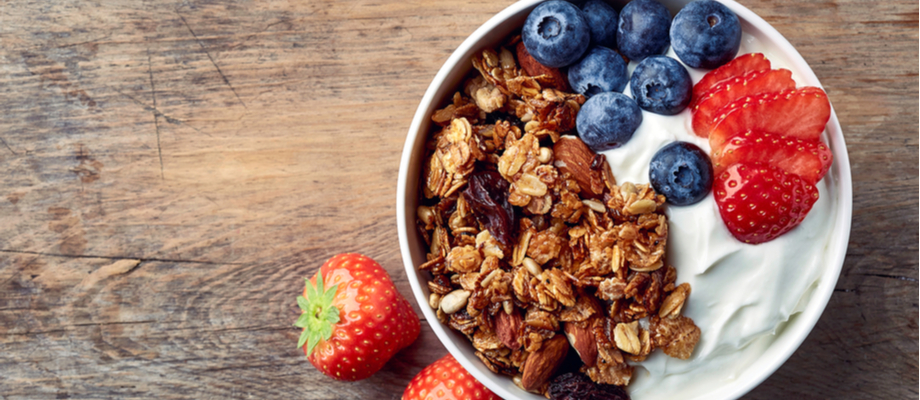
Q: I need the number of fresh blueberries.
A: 8